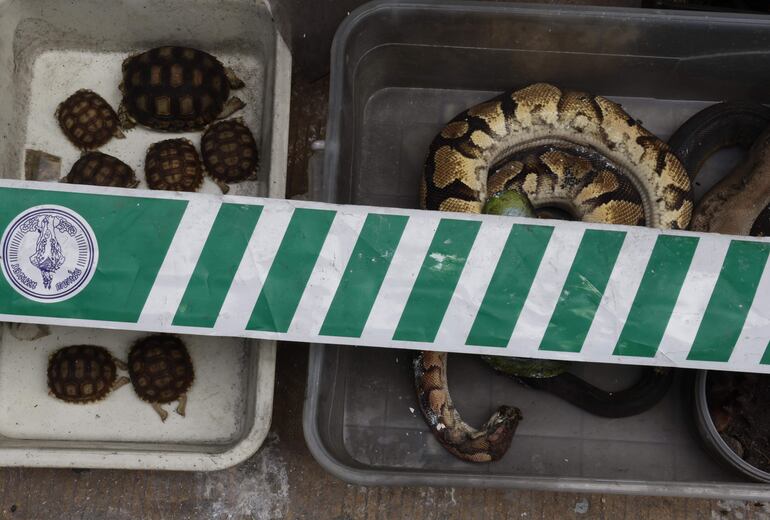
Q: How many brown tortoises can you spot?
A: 7